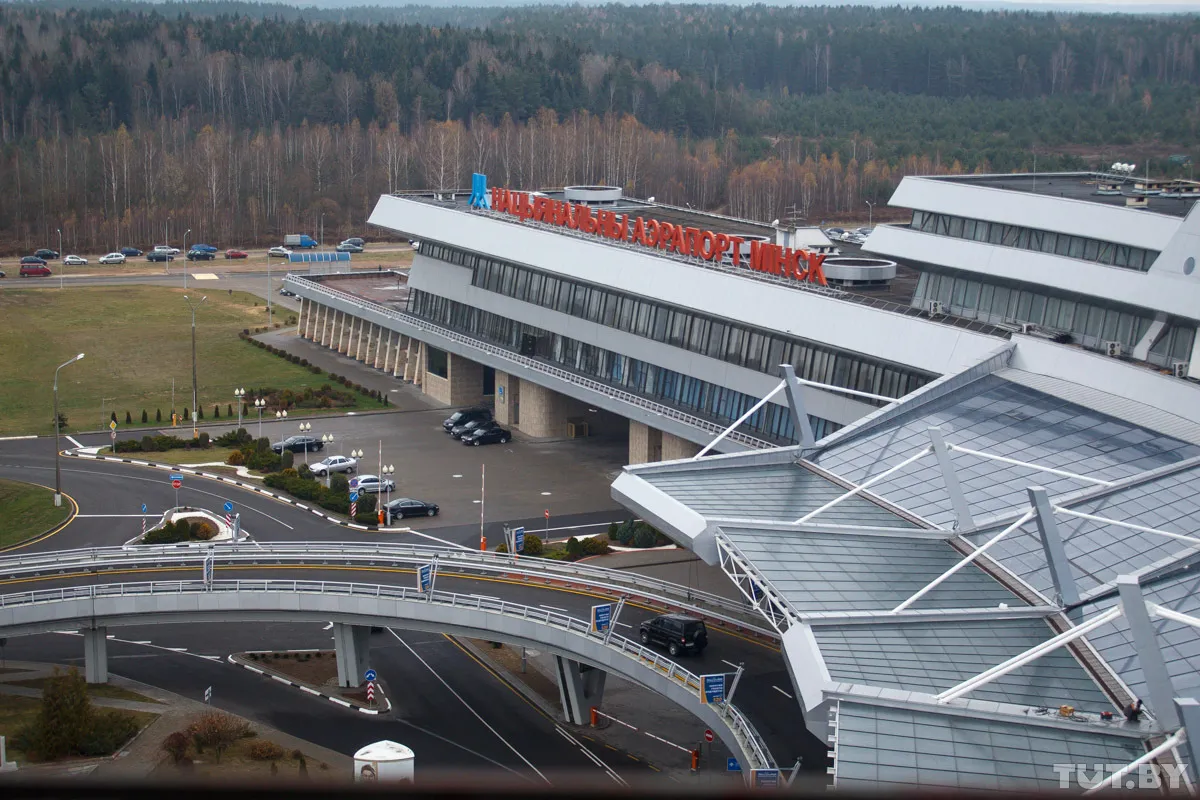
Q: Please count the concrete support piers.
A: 3